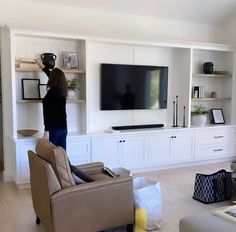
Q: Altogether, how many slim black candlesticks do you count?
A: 3